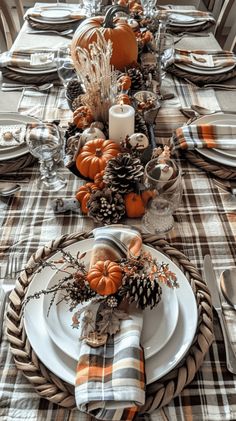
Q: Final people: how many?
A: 0